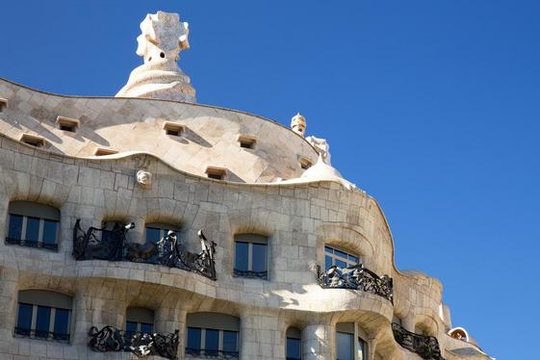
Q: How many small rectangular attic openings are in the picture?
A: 8